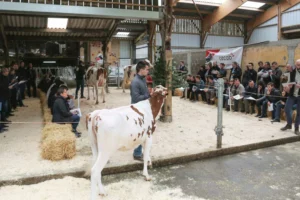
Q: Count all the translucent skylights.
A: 4